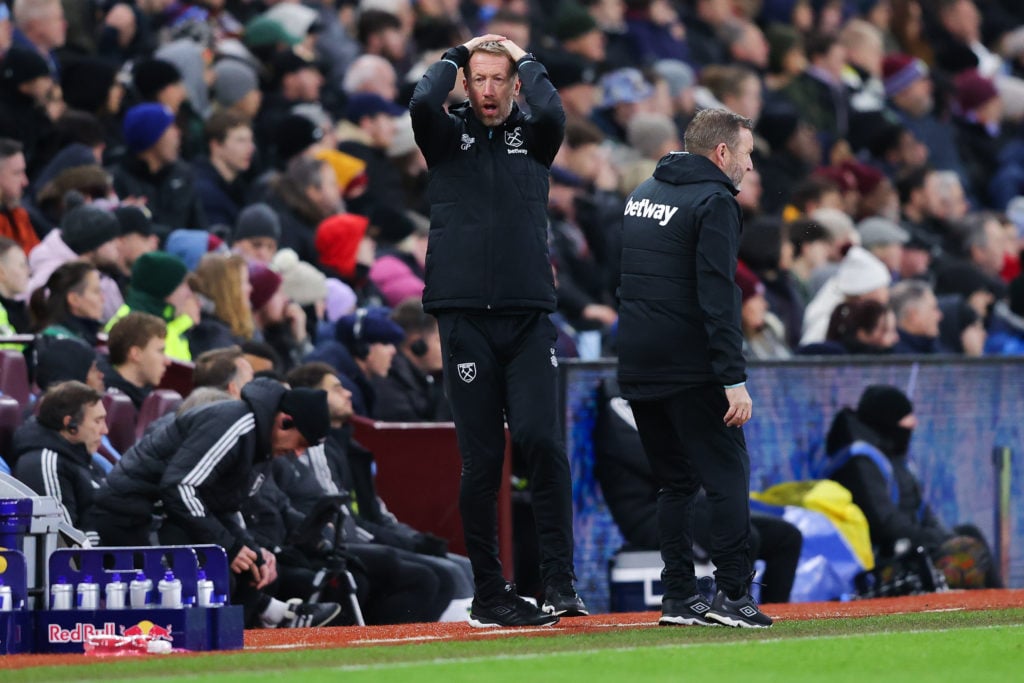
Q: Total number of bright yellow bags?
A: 1